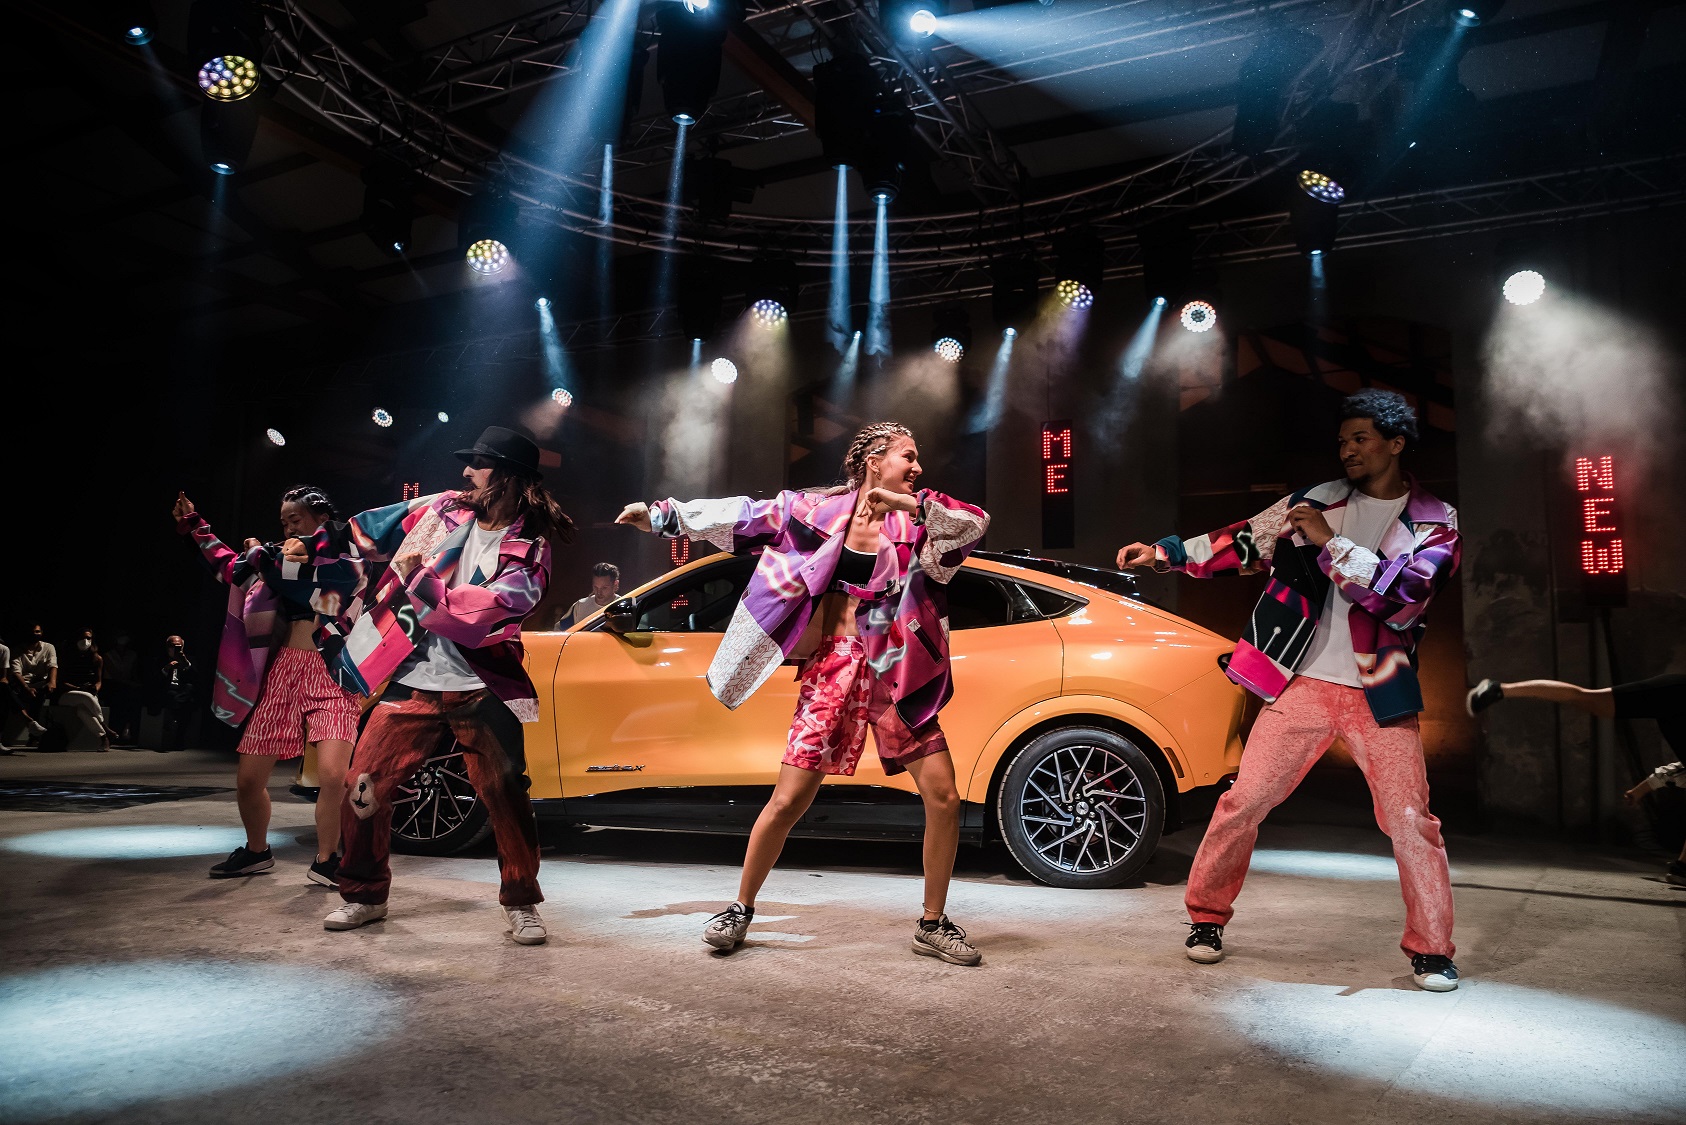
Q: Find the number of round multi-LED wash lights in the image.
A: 13